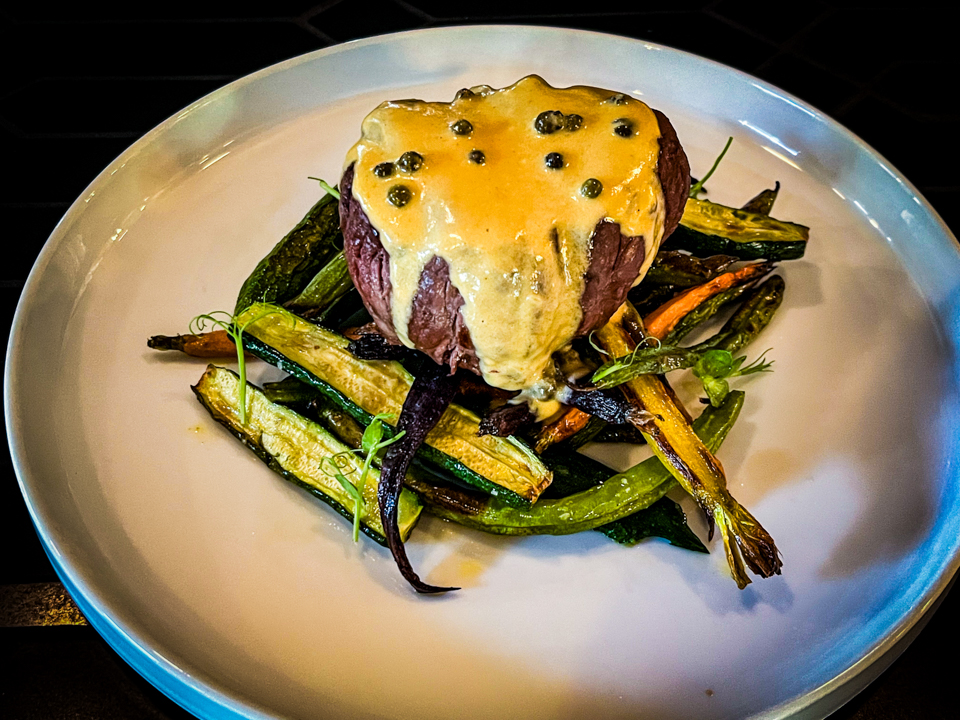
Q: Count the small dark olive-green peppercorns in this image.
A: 12